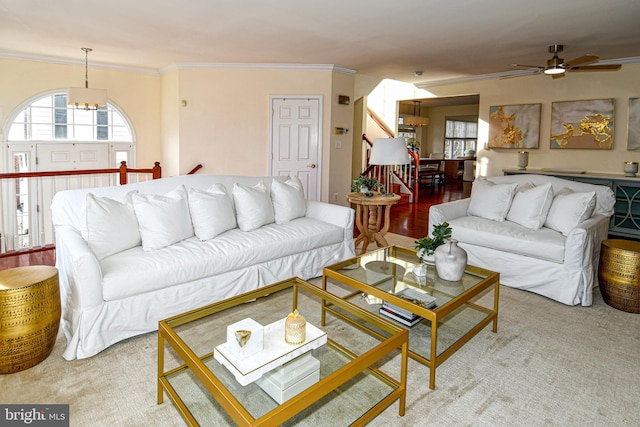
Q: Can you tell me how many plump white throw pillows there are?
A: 8